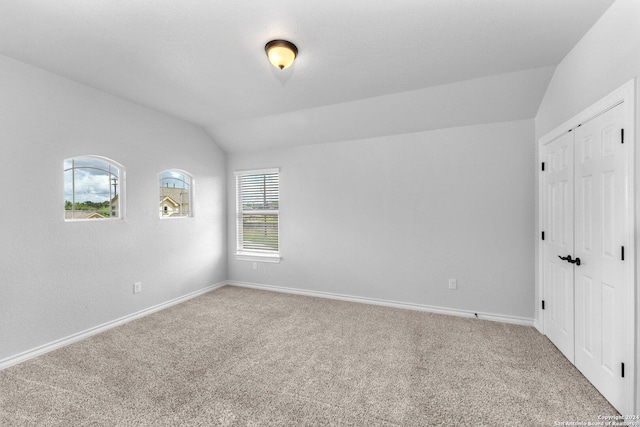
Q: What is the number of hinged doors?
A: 2